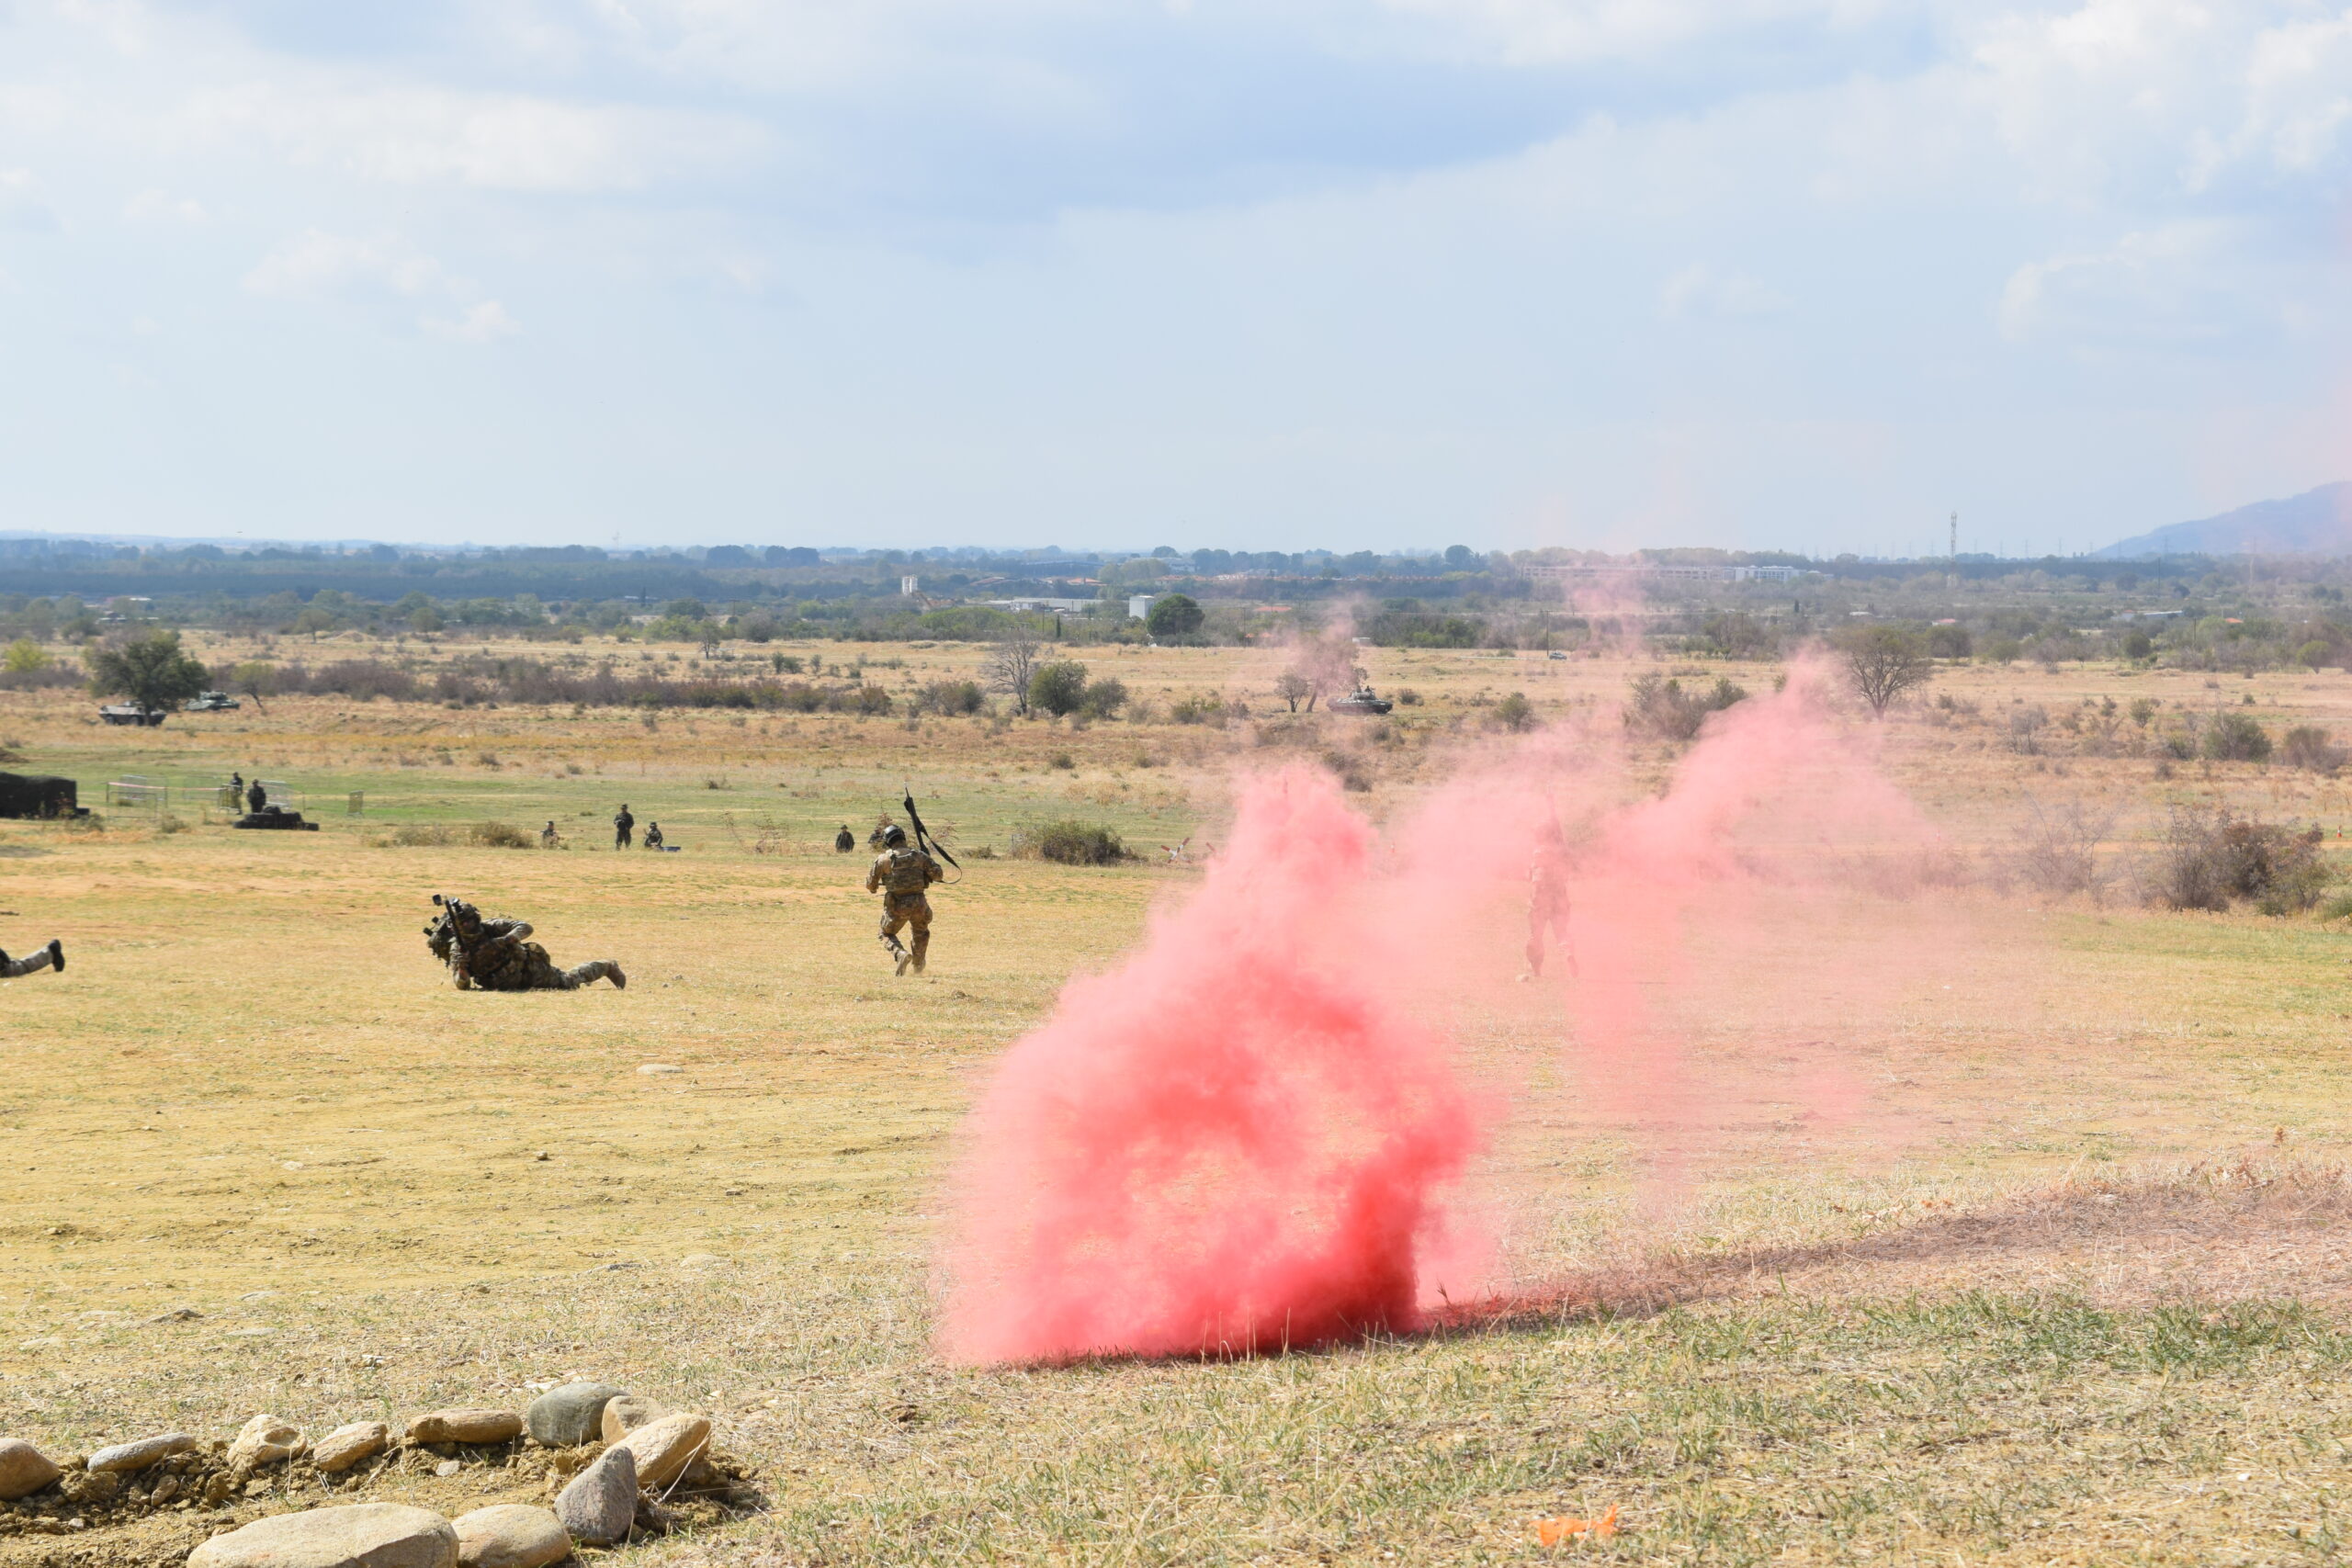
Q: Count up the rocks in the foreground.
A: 11